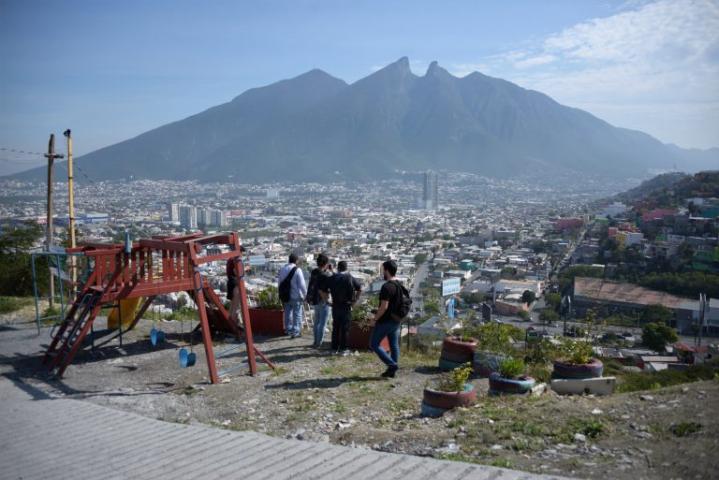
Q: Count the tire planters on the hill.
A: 5